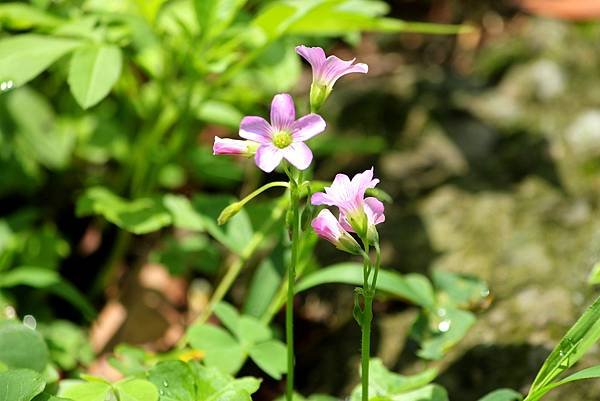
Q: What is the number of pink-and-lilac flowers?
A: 6